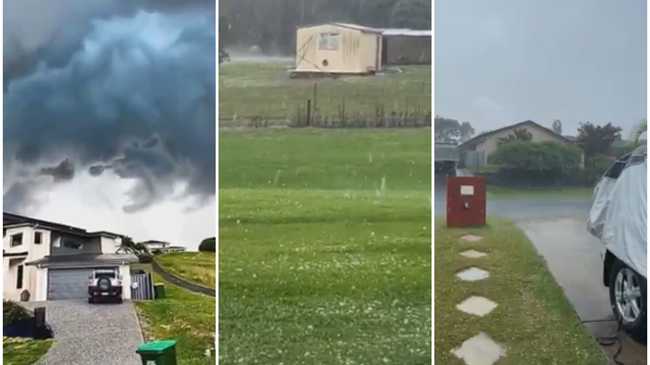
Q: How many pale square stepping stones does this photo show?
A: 5